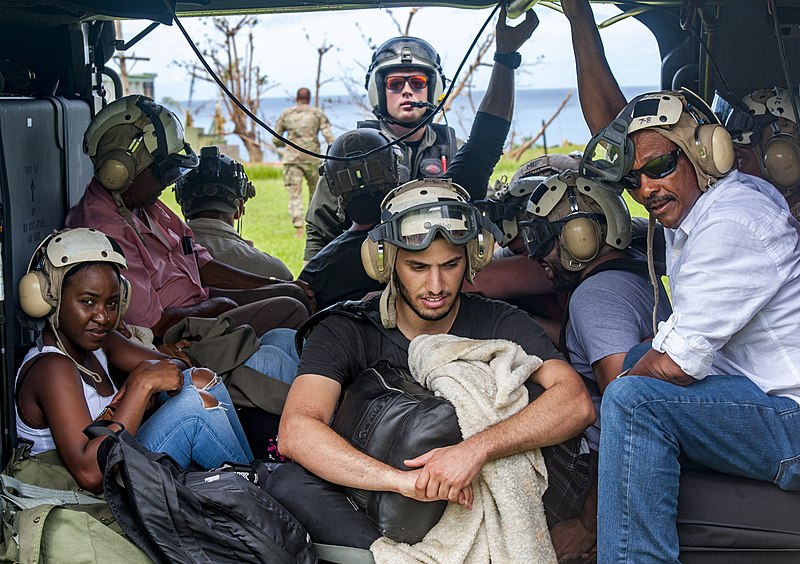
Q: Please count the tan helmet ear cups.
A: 8